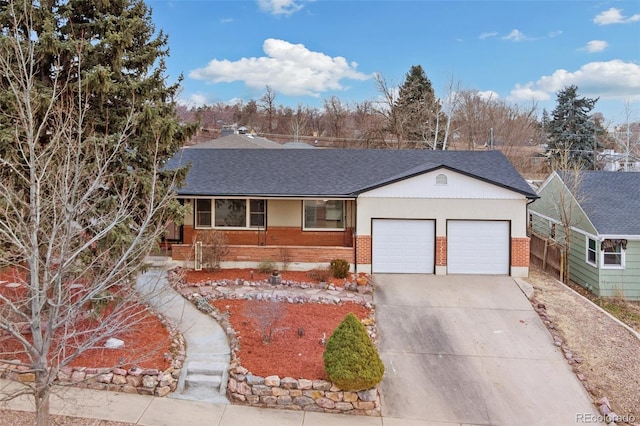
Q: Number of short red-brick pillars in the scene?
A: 3